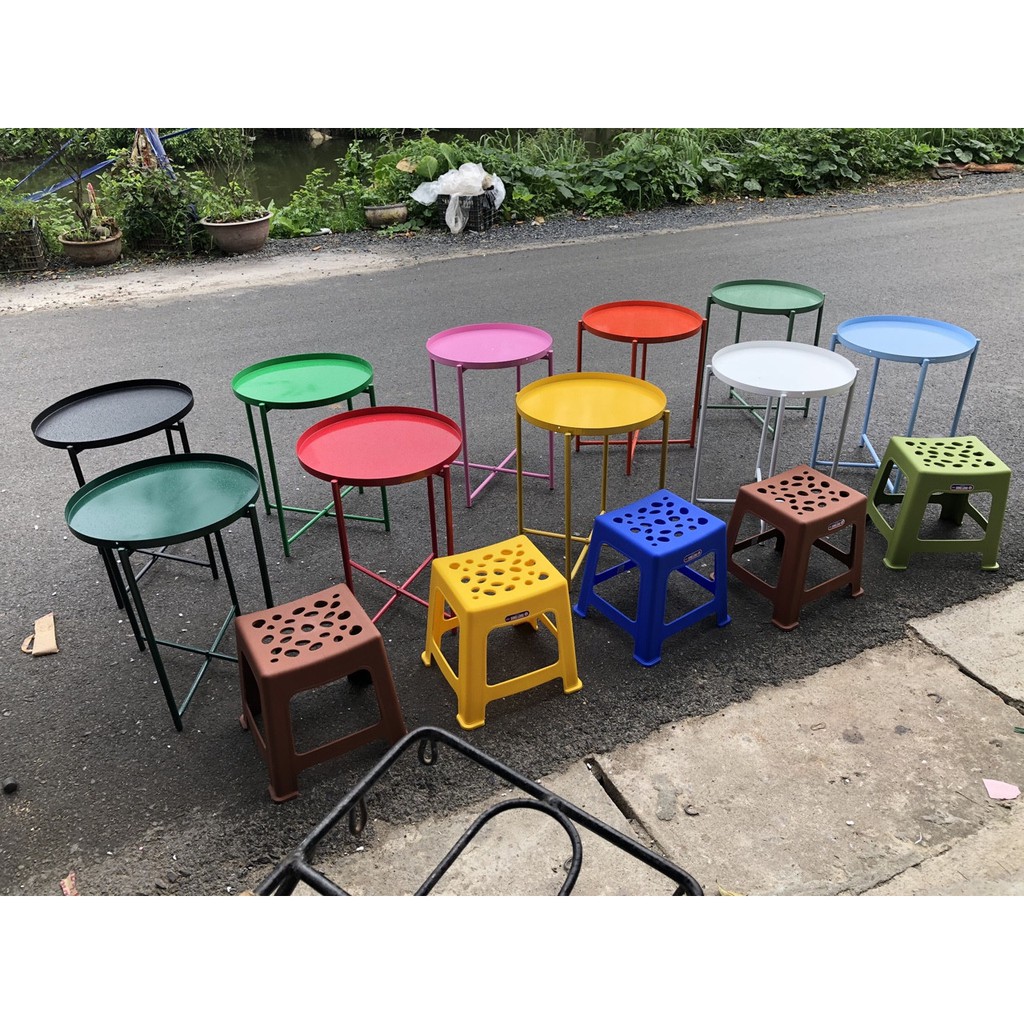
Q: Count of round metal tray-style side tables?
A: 10